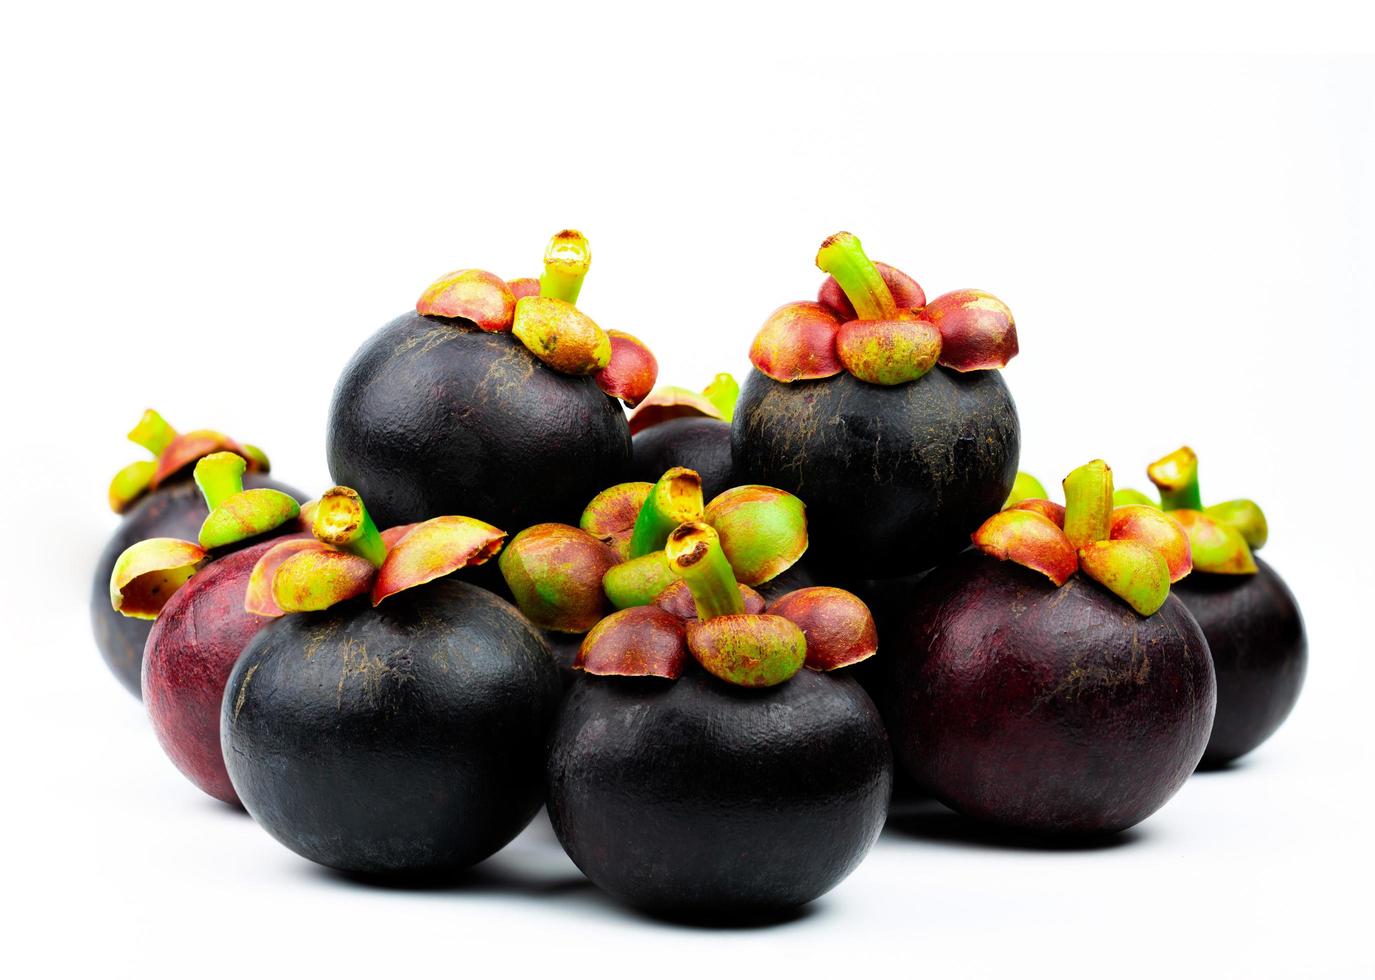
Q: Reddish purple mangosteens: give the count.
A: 2